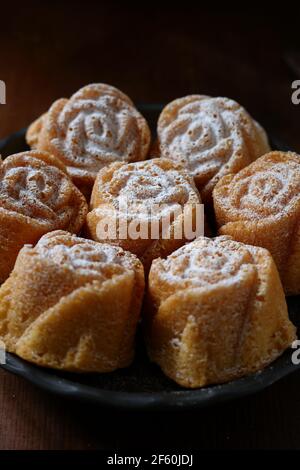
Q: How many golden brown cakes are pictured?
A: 7